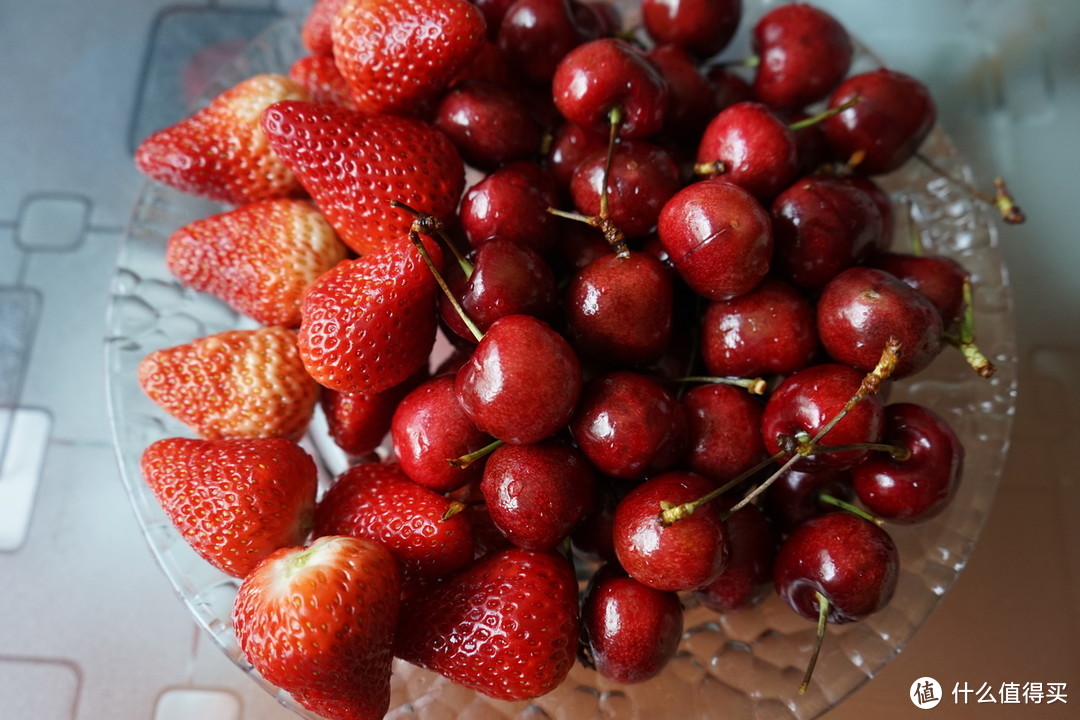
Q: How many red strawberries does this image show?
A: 13